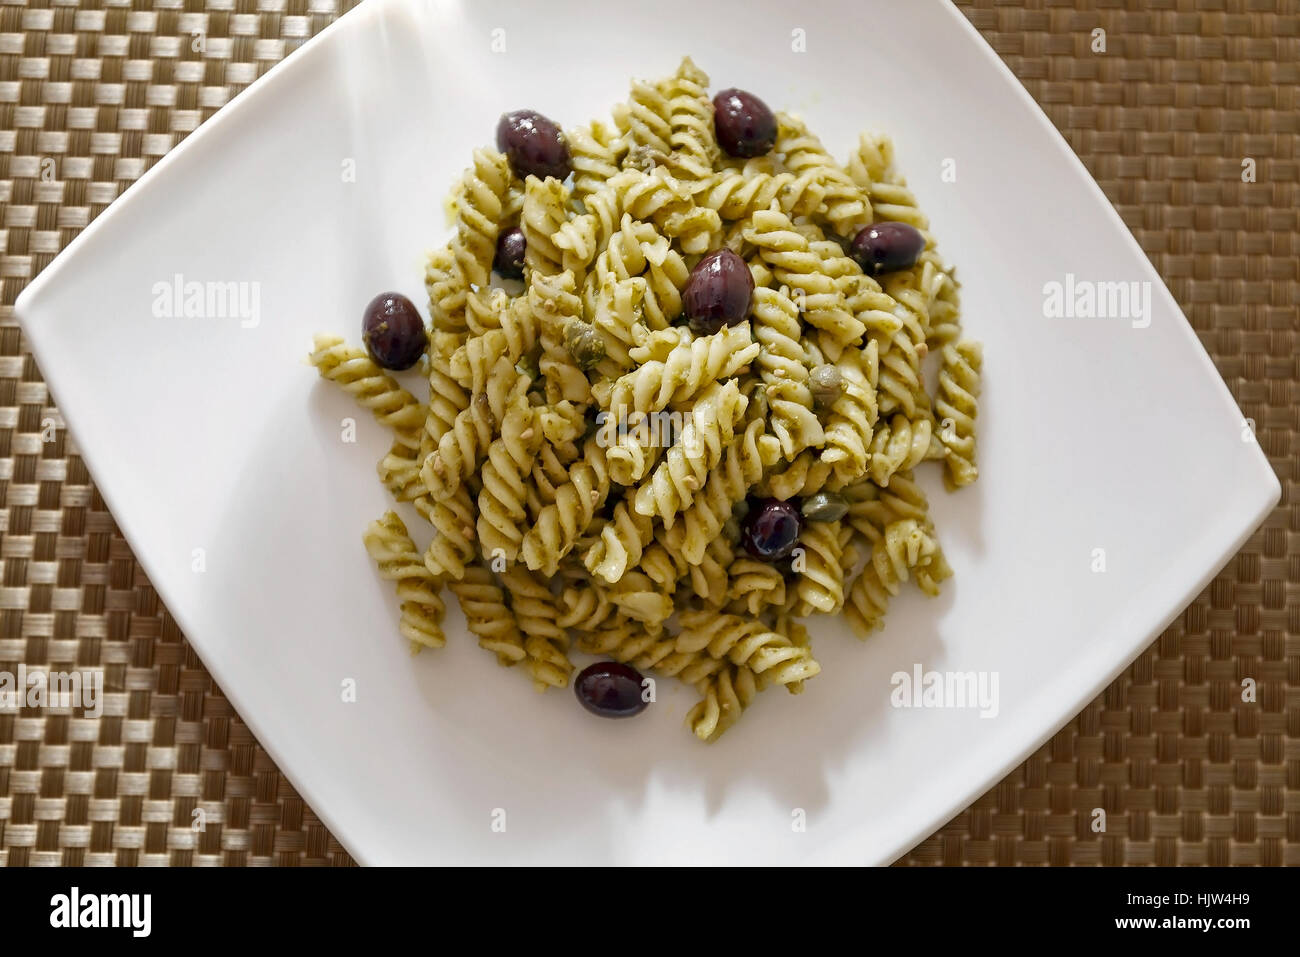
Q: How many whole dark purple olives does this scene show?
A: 8